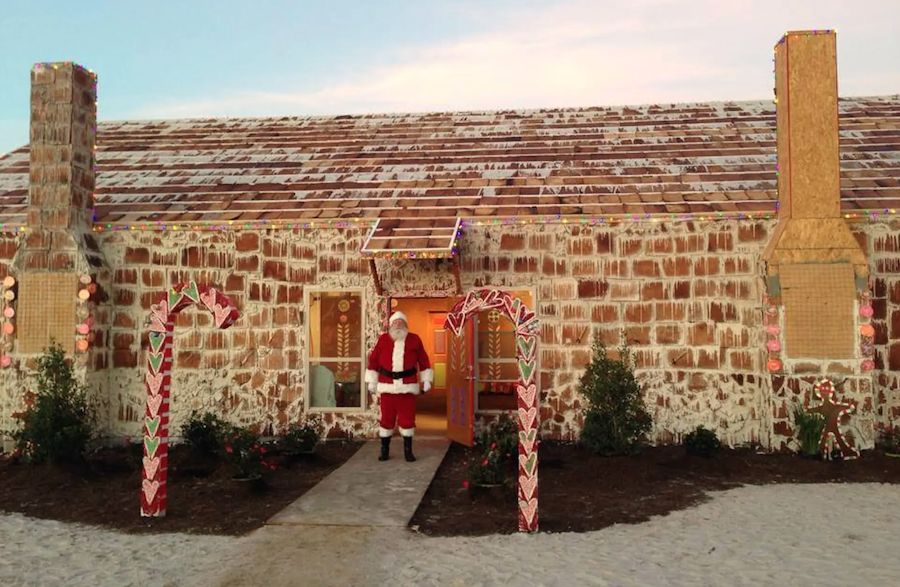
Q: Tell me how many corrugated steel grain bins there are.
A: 0